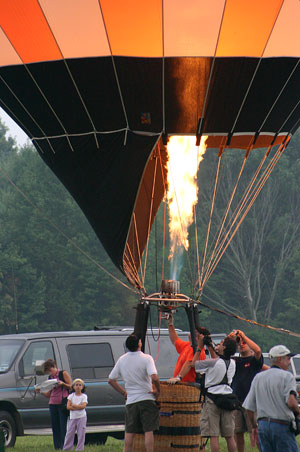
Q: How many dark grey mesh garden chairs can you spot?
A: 0